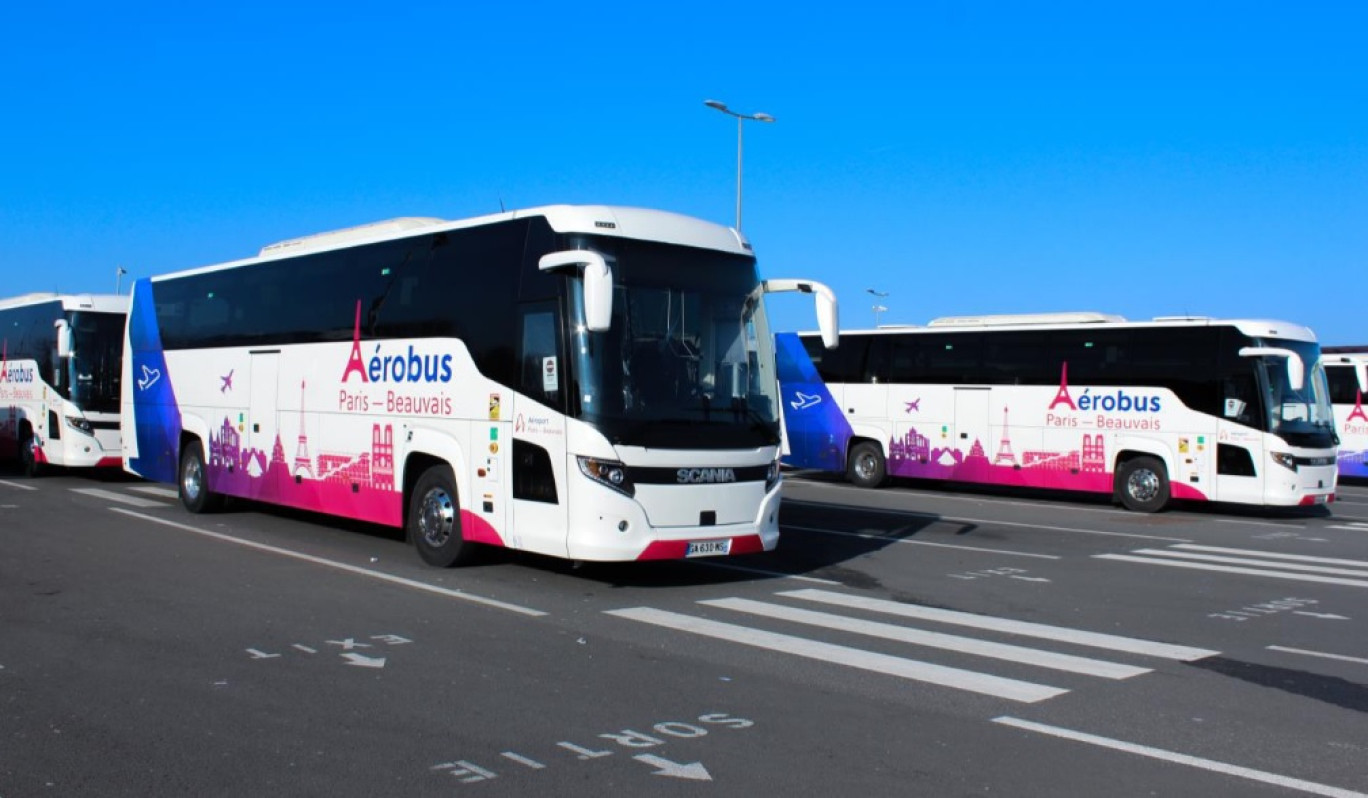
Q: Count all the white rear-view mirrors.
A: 5